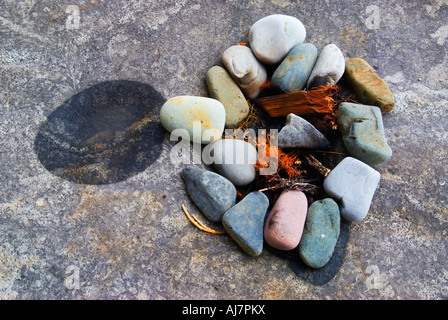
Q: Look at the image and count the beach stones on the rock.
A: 15